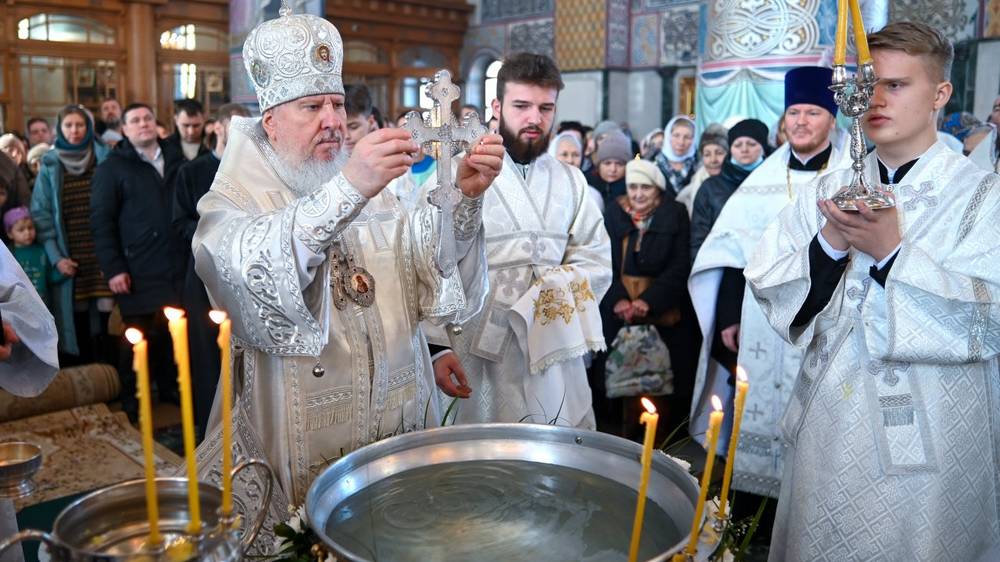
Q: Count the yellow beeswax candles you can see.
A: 8